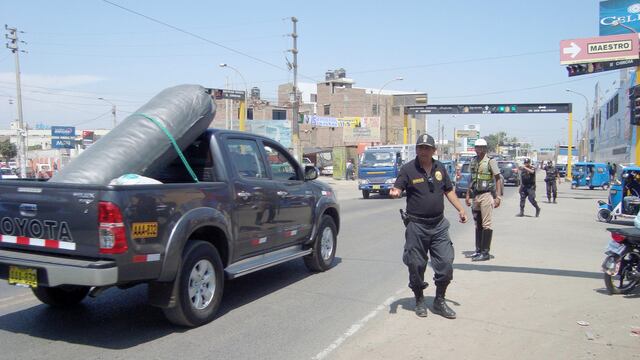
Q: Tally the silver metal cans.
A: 0